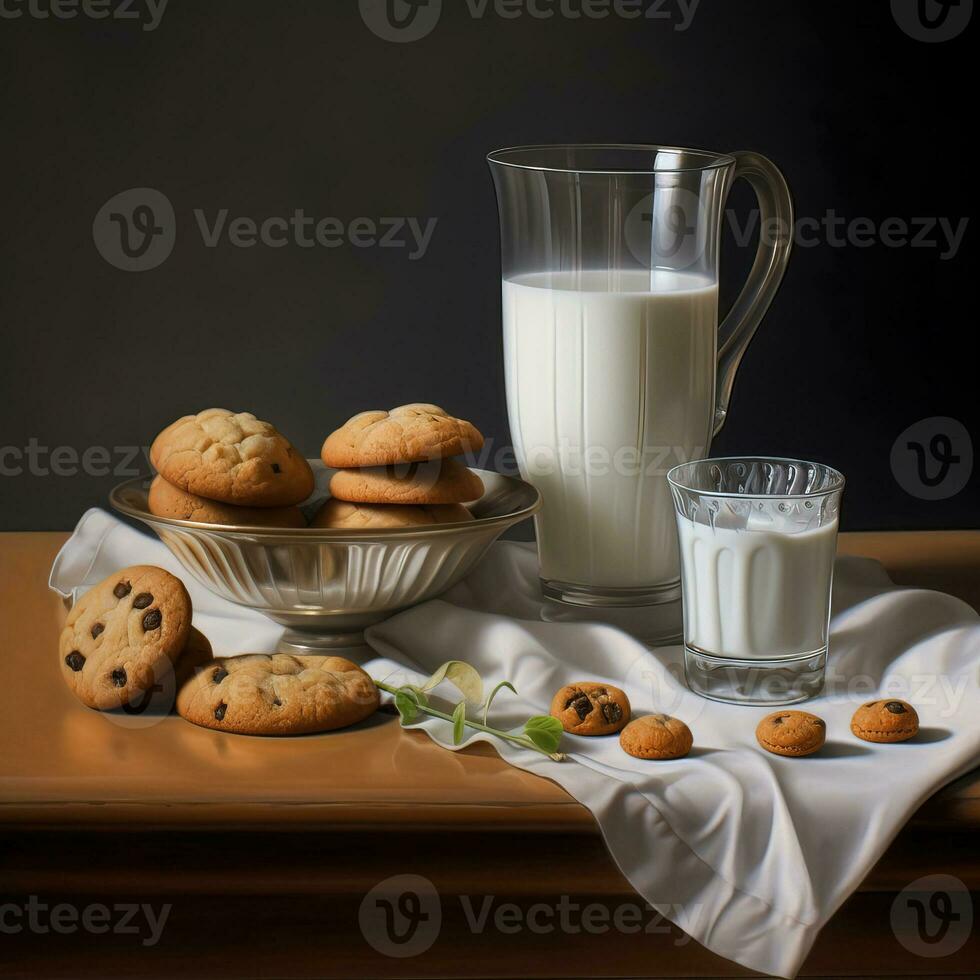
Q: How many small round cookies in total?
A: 4